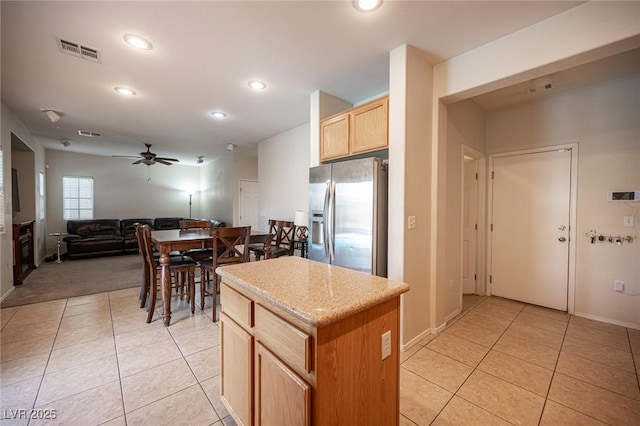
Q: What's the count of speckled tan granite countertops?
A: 1